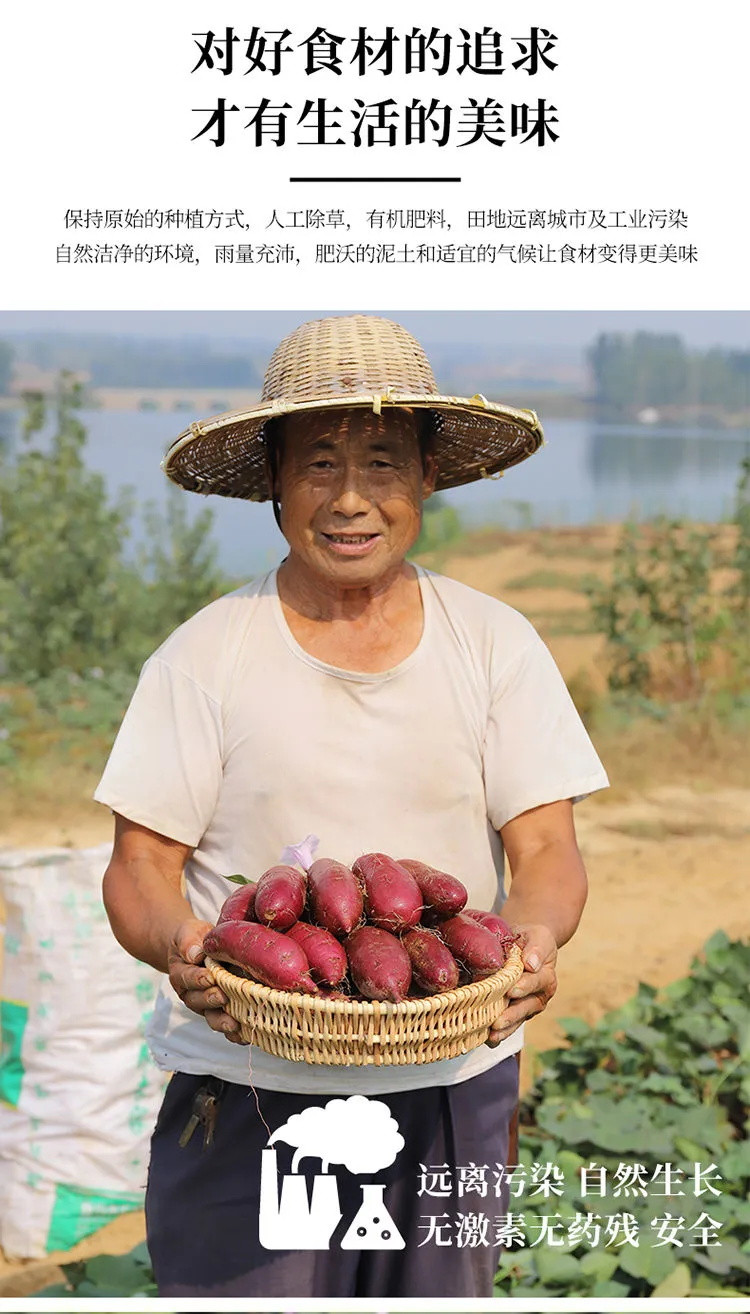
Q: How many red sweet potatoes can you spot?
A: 11